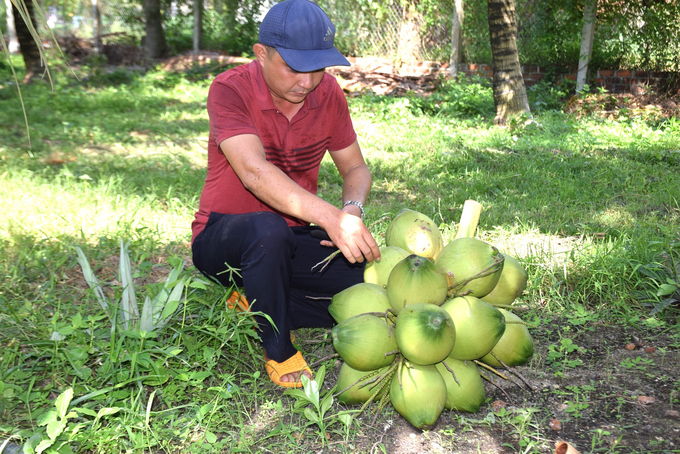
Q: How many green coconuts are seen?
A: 13